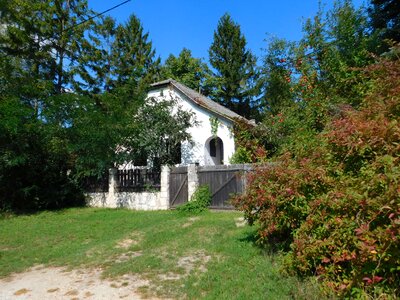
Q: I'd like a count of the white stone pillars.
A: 3